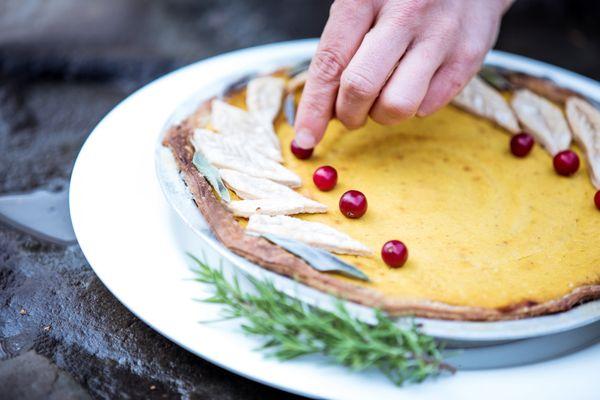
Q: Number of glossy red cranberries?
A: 7